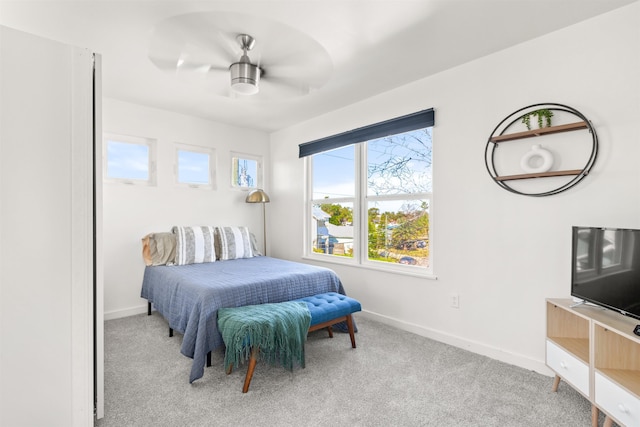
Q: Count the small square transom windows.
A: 3